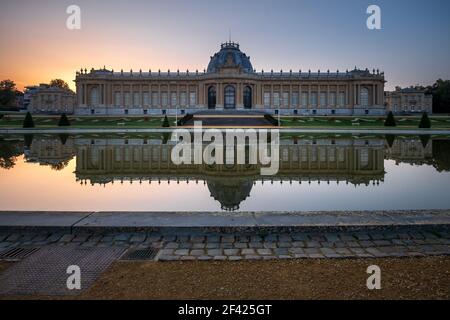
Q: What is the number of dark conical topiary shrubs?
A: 5